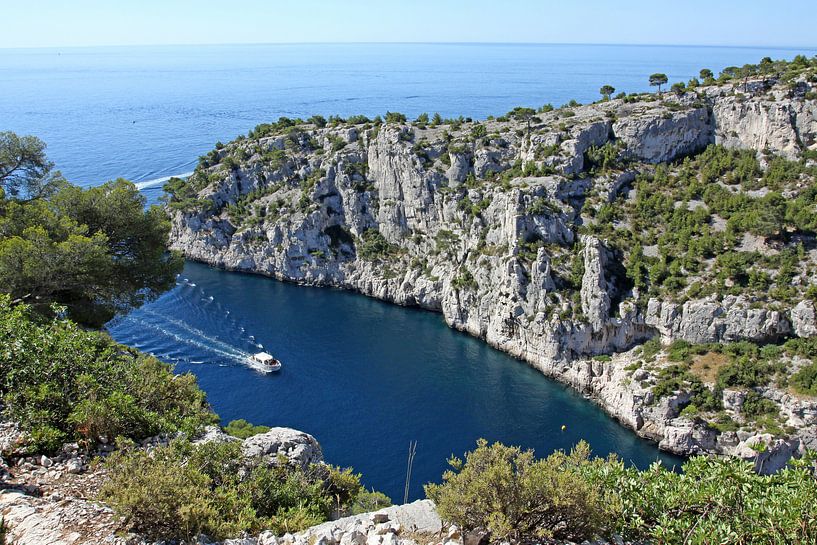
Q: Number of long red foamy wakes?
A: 0